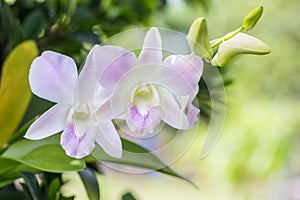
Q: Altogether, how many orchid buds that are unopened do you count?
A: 3